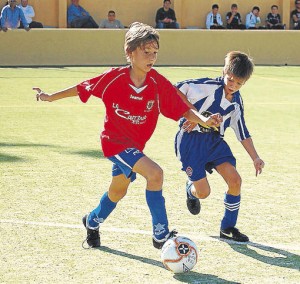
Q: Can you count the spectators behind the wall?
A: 10